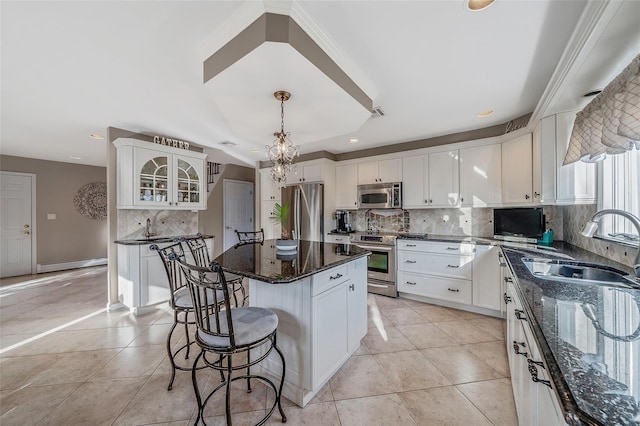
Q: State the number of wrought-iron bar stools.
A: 4